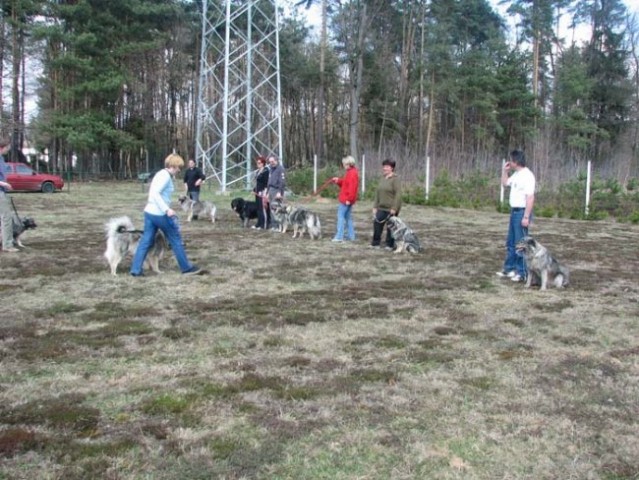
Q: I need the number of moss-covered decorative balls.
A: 0